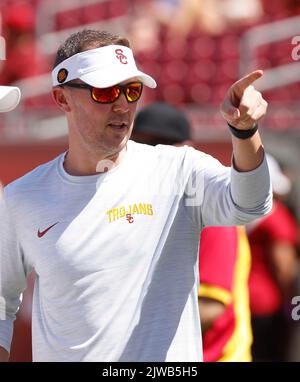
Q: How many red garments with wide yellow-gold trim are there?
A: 1